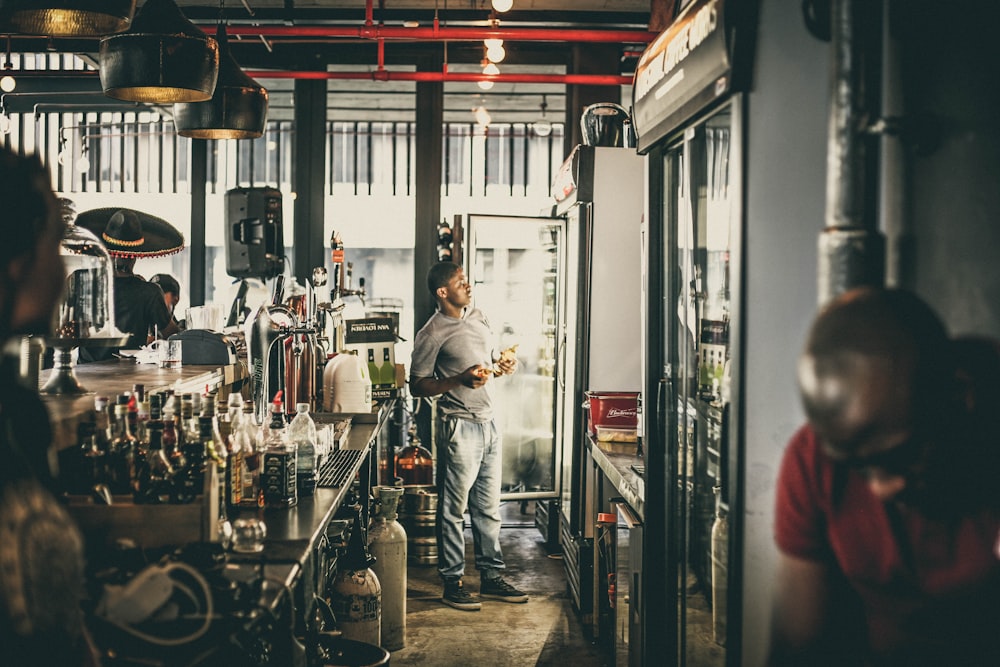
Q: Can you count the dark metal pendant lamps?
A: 3